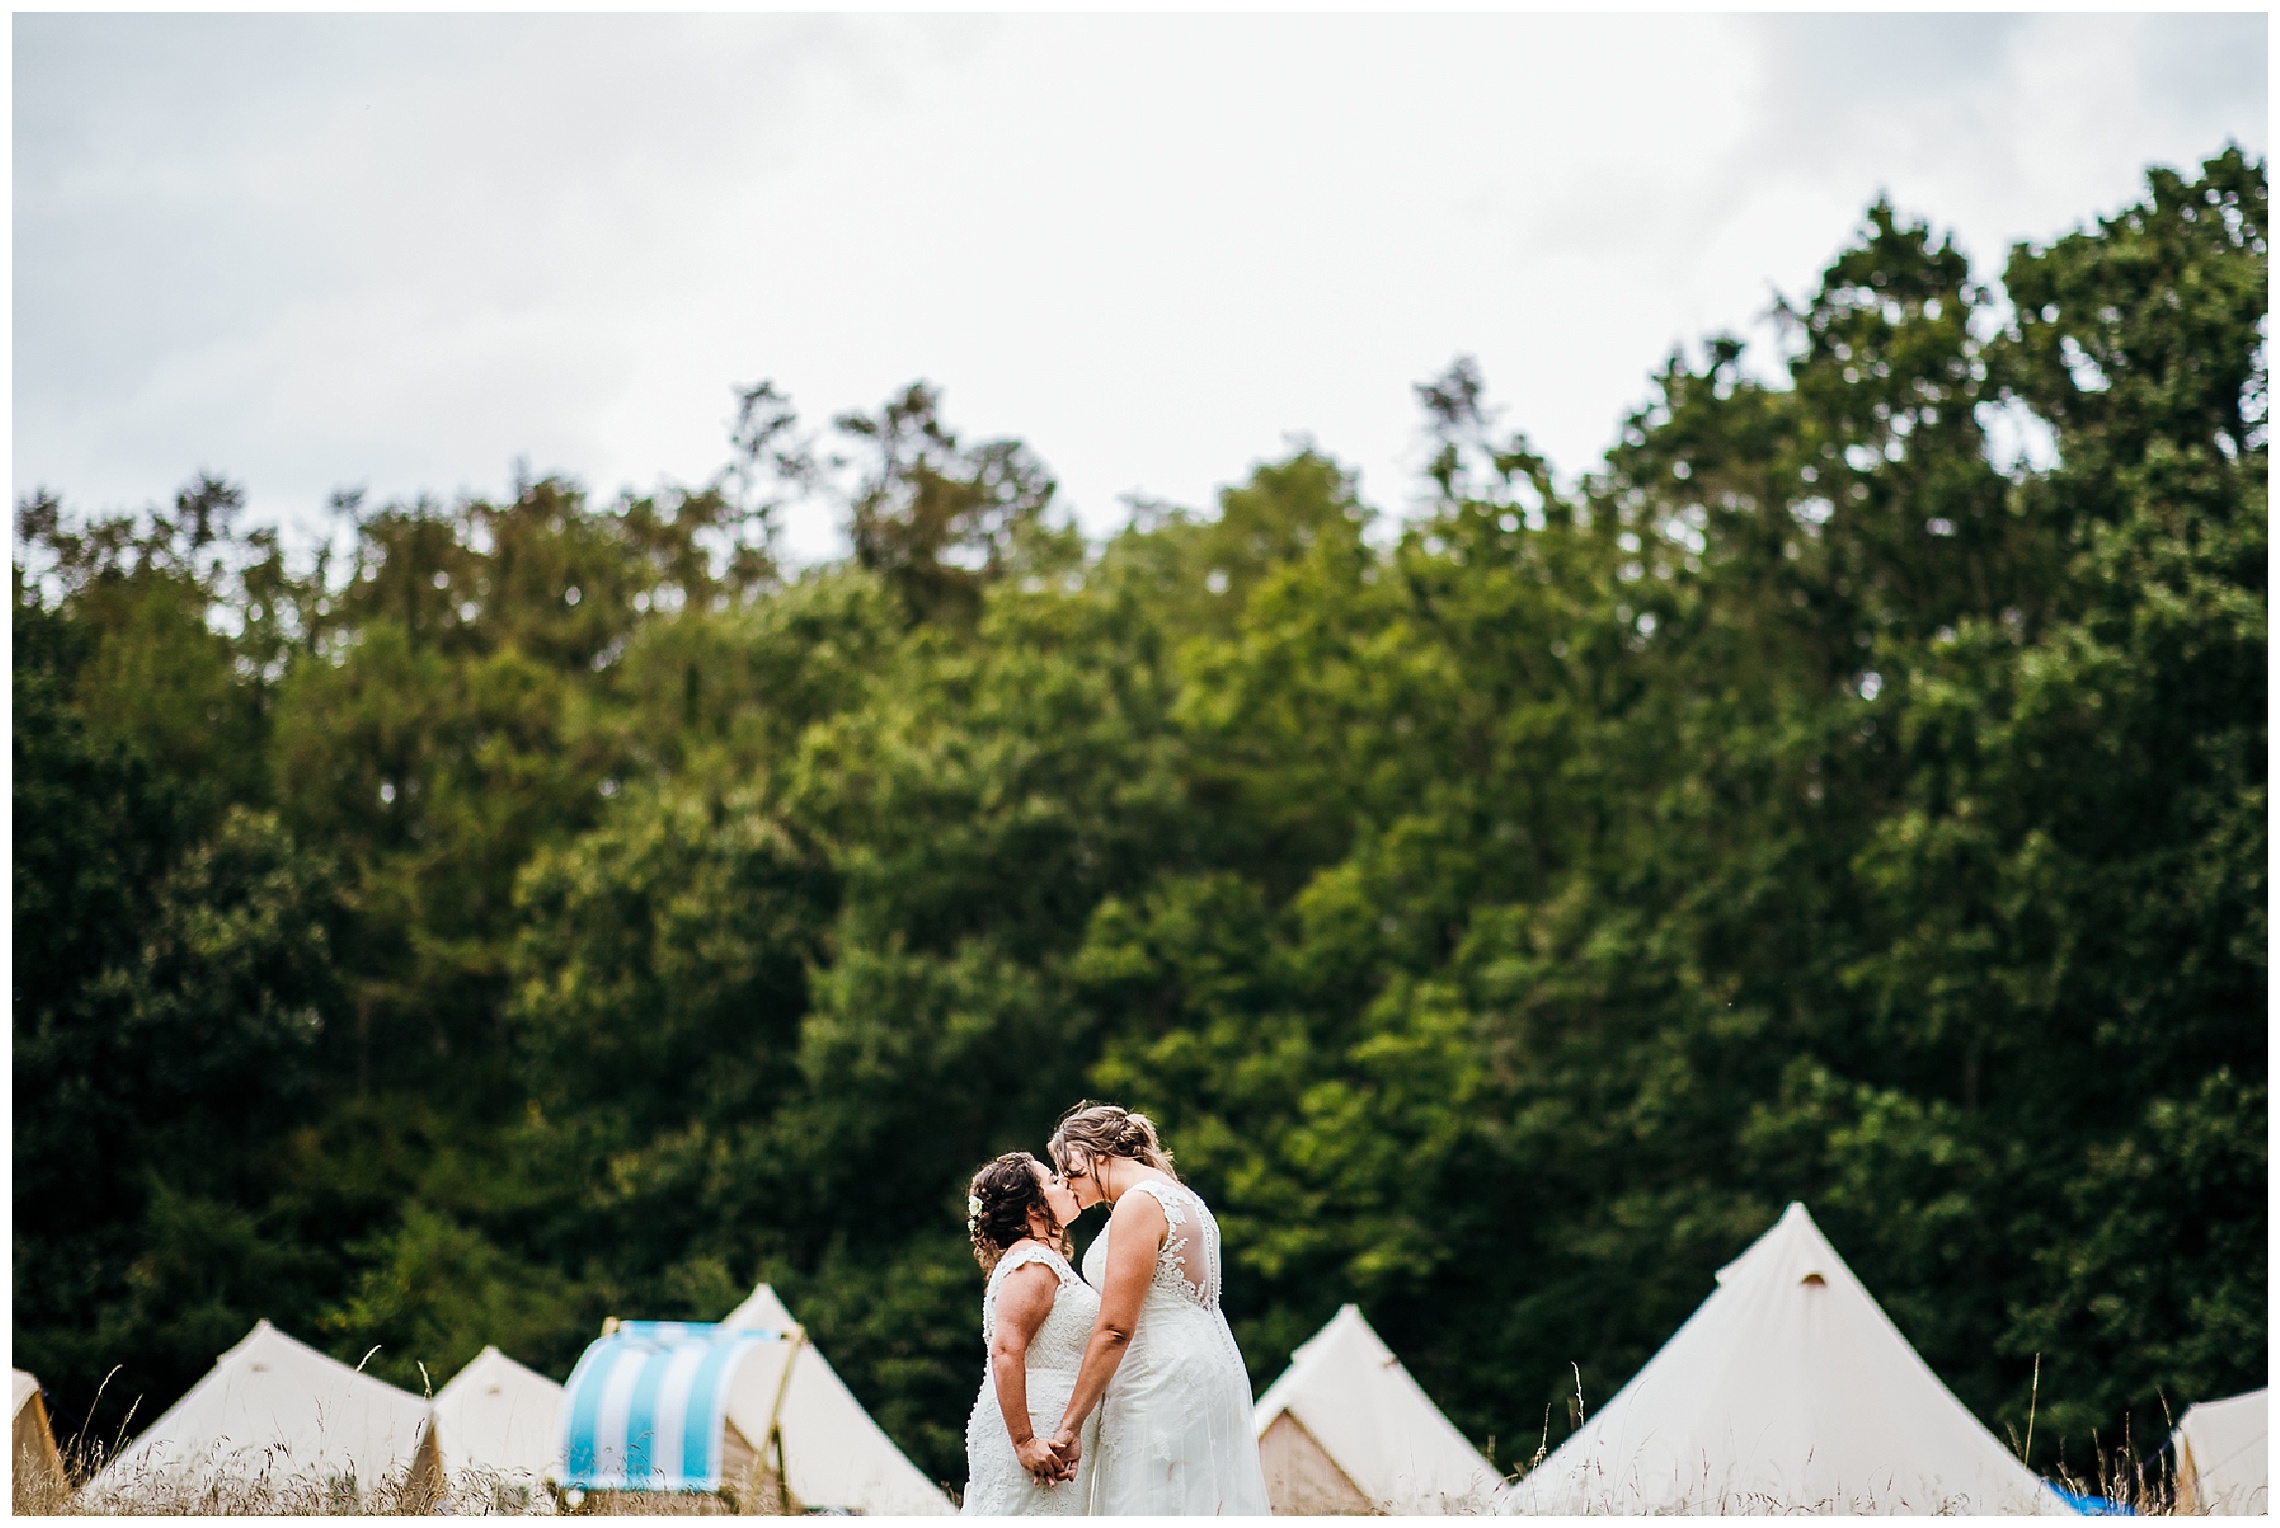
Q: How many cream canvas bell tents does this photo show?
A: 7